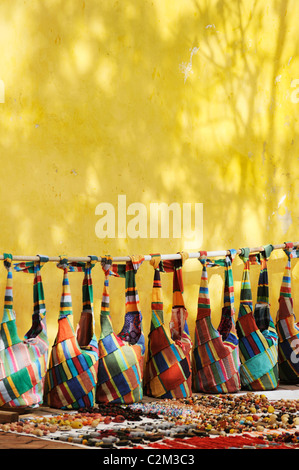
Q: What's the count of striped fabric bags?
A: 7